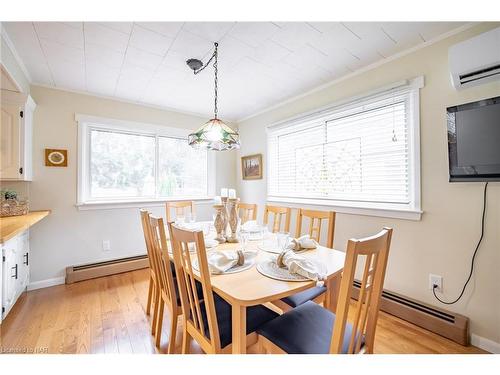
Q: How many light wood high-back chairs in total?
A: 8